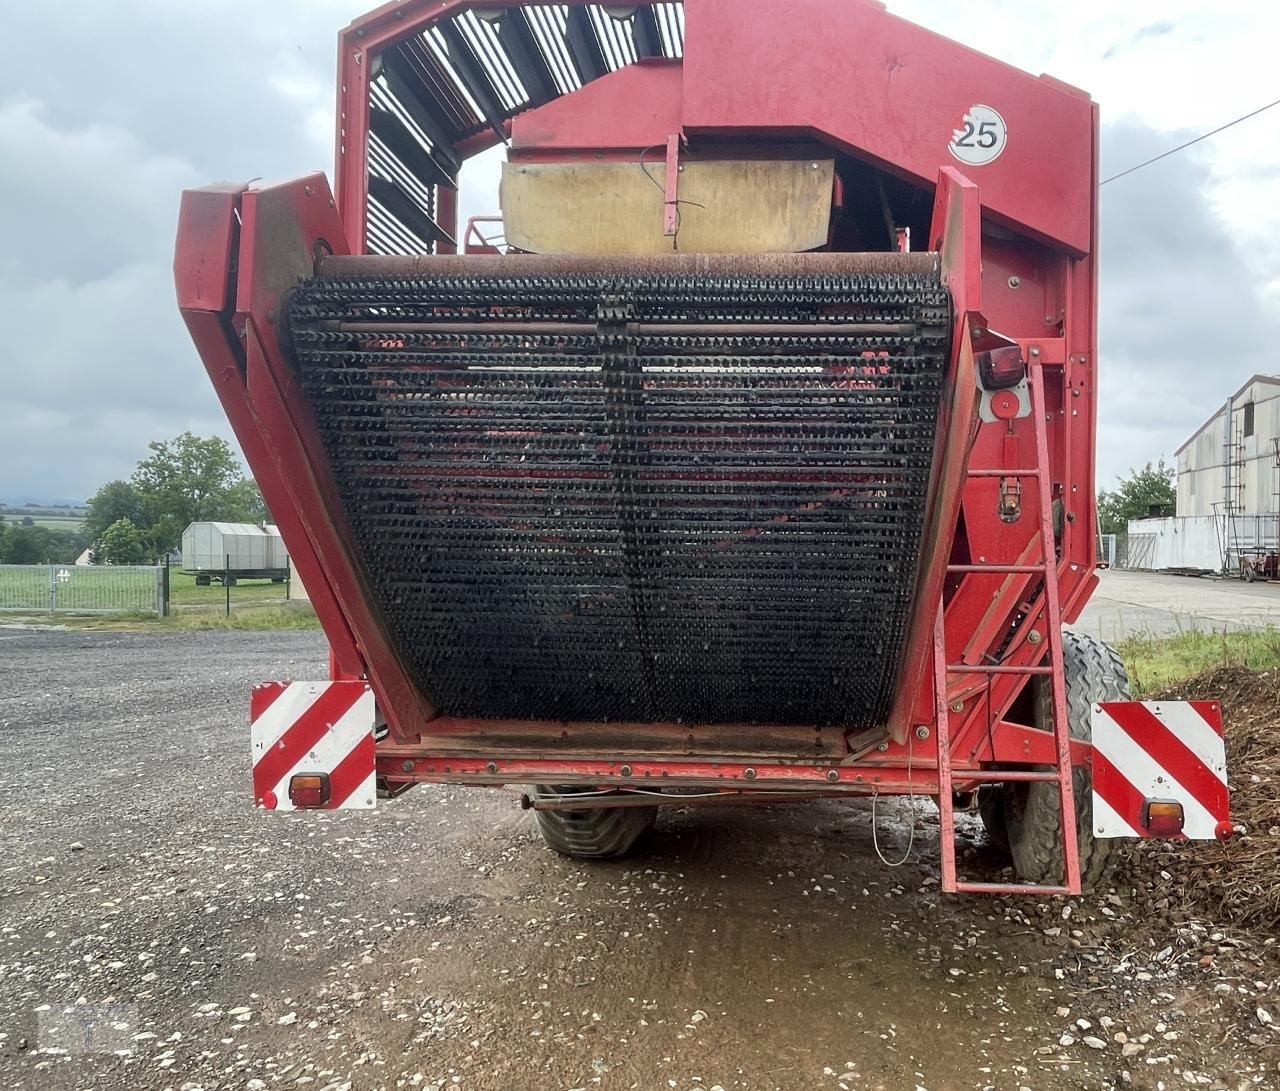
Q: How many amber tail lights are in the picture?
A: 2